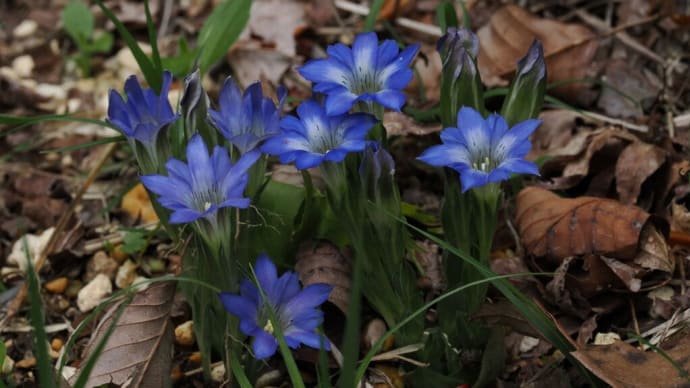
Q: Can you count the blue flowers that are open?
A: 7